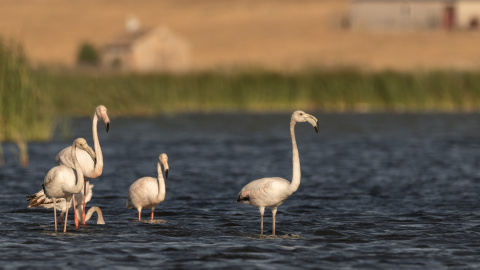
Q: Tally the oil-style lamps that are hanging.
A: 0